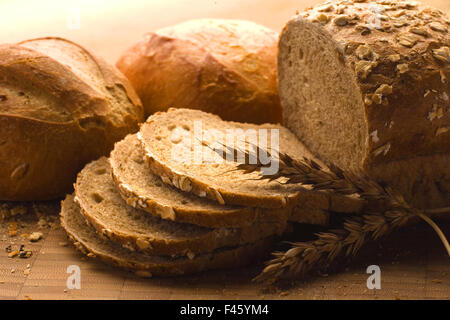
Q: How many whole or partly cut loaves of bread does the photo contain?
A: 3